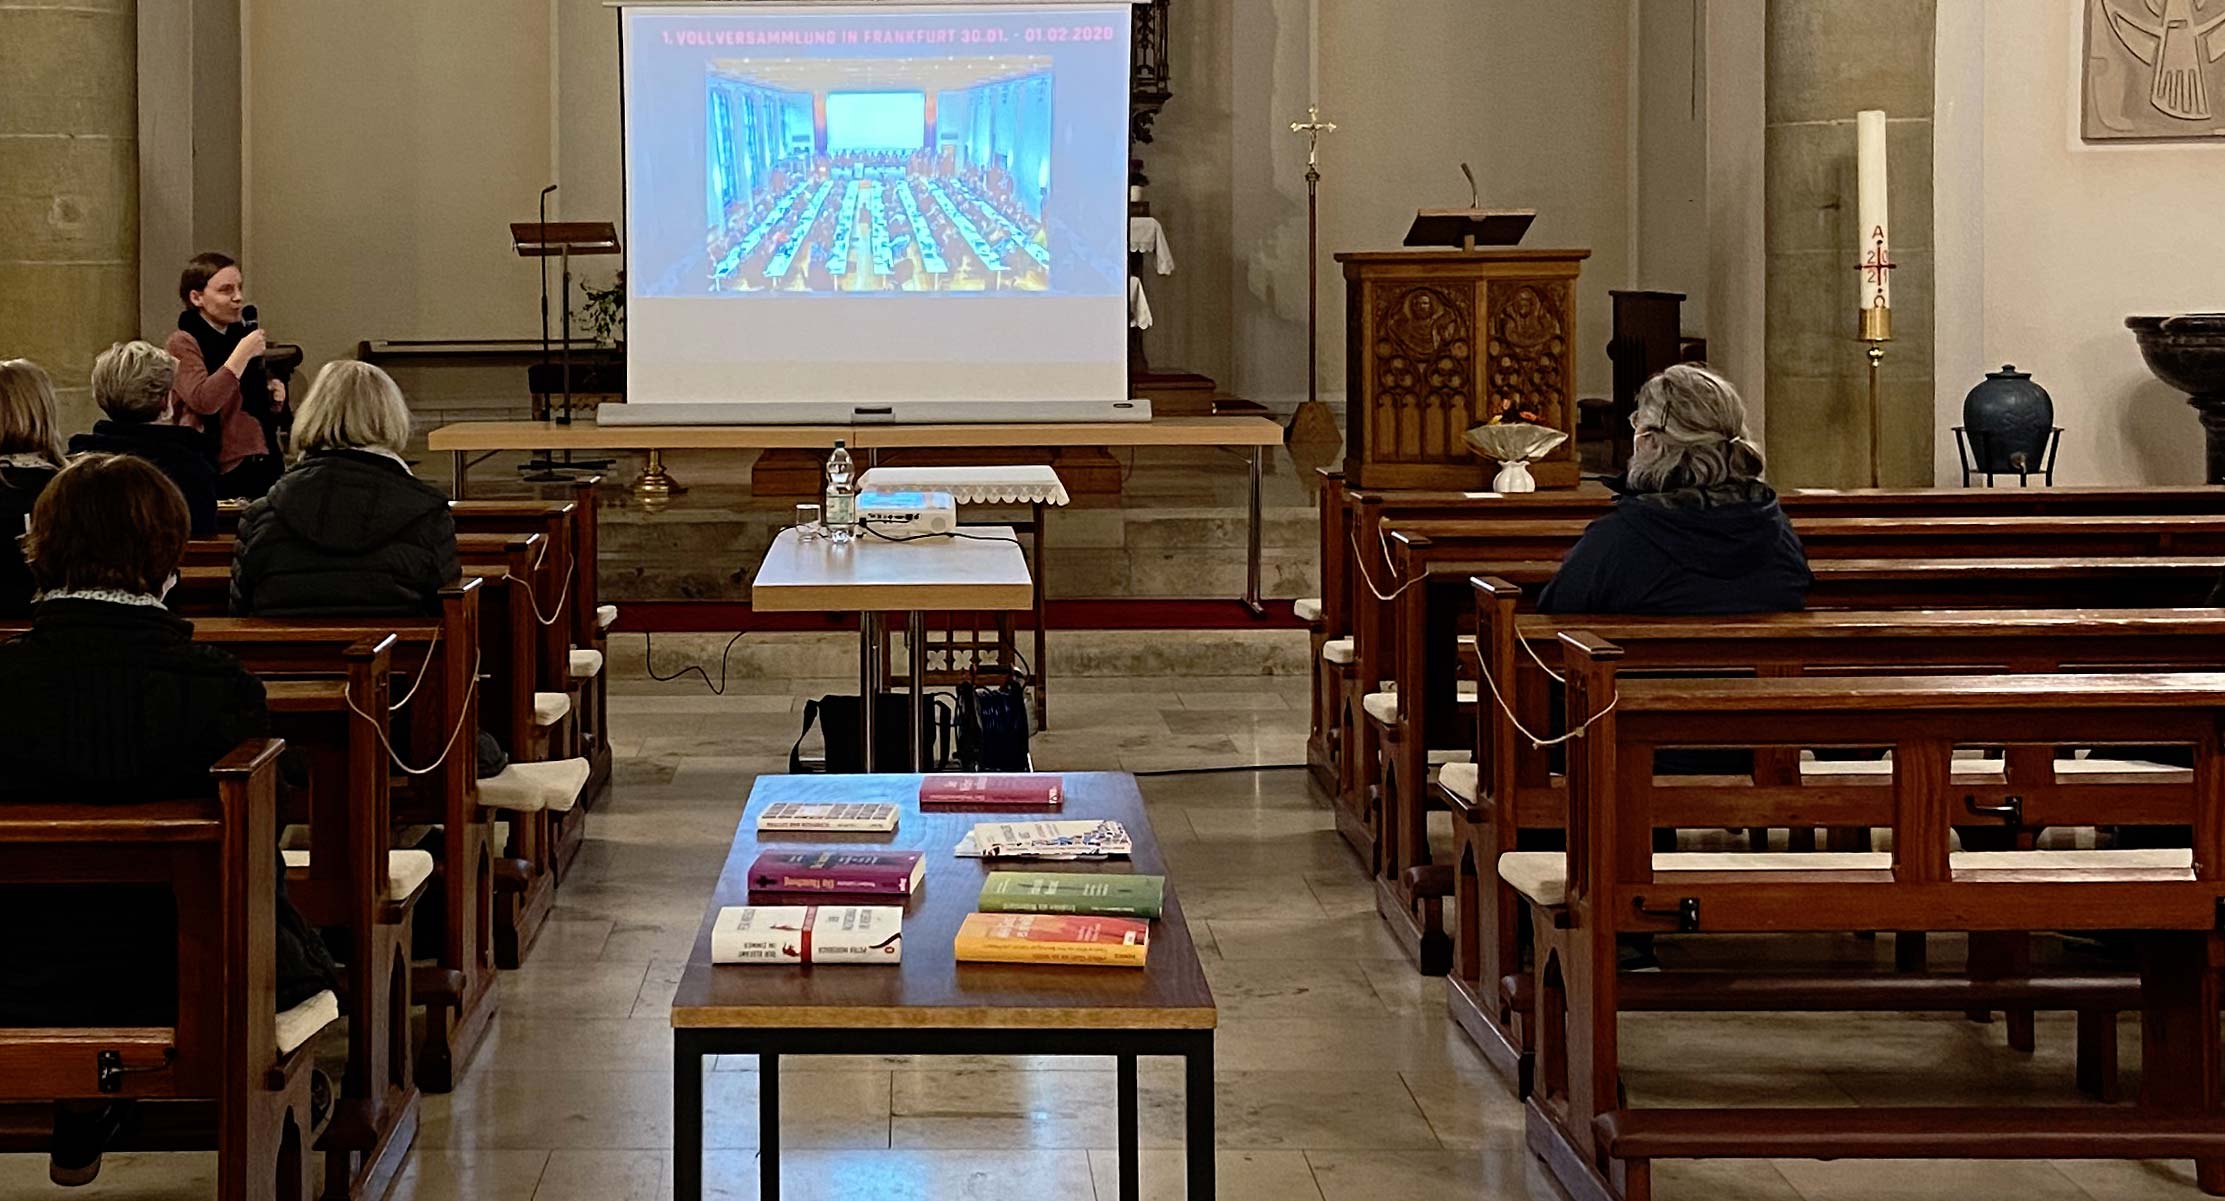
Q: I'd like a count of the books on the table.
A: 7